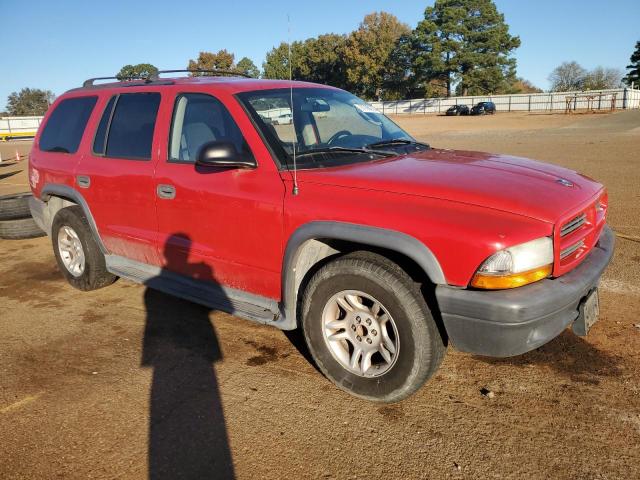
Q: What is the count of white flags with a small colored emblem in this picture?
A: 0